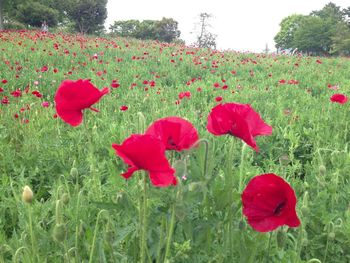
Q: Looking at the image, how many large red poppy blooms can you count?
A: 5